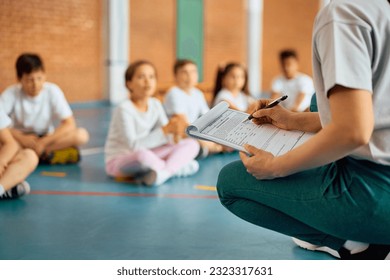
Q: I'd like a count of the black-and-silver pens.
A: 1